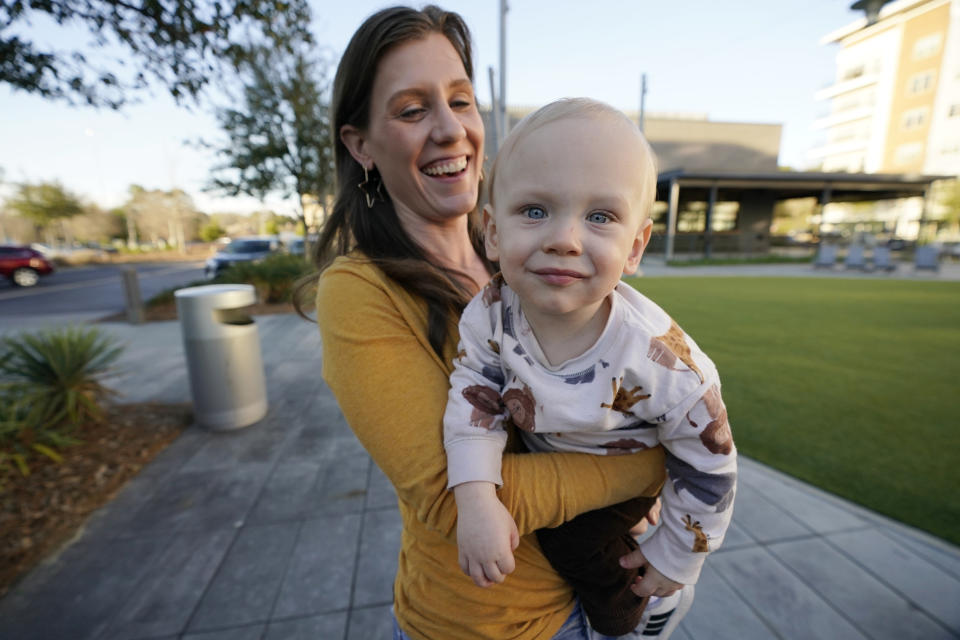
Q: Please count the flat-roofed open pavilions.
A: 1